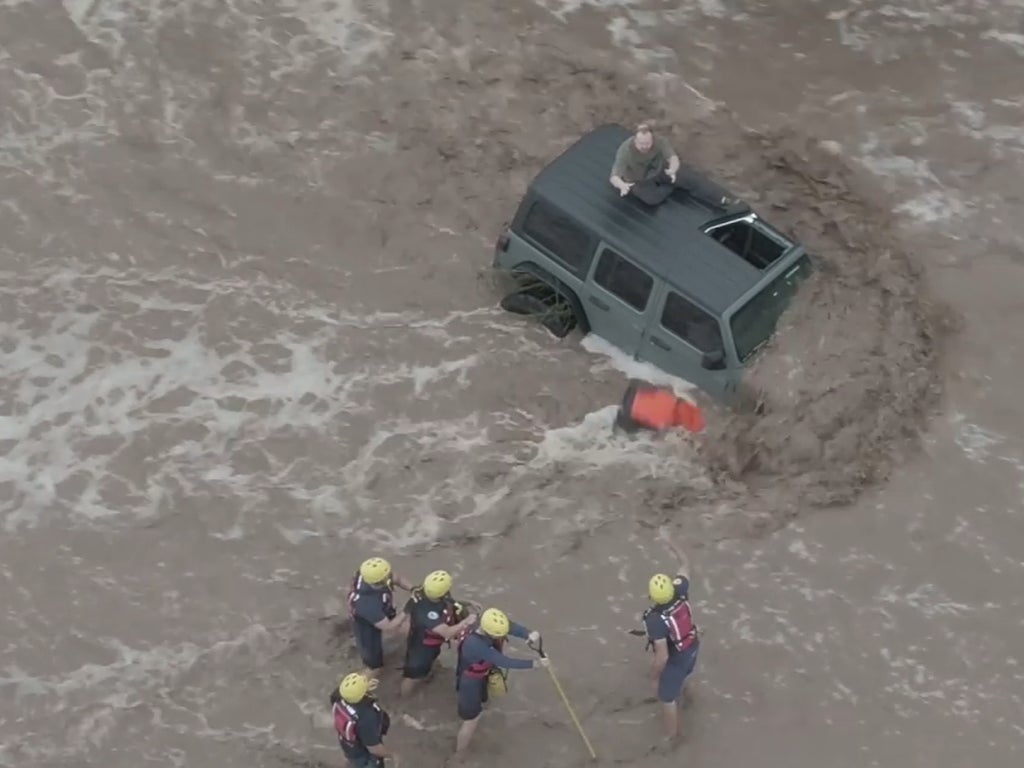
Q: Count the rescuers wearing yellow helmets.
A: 5